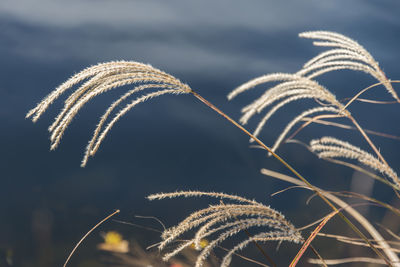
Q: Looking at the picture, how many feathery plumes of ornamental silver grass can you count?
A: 5